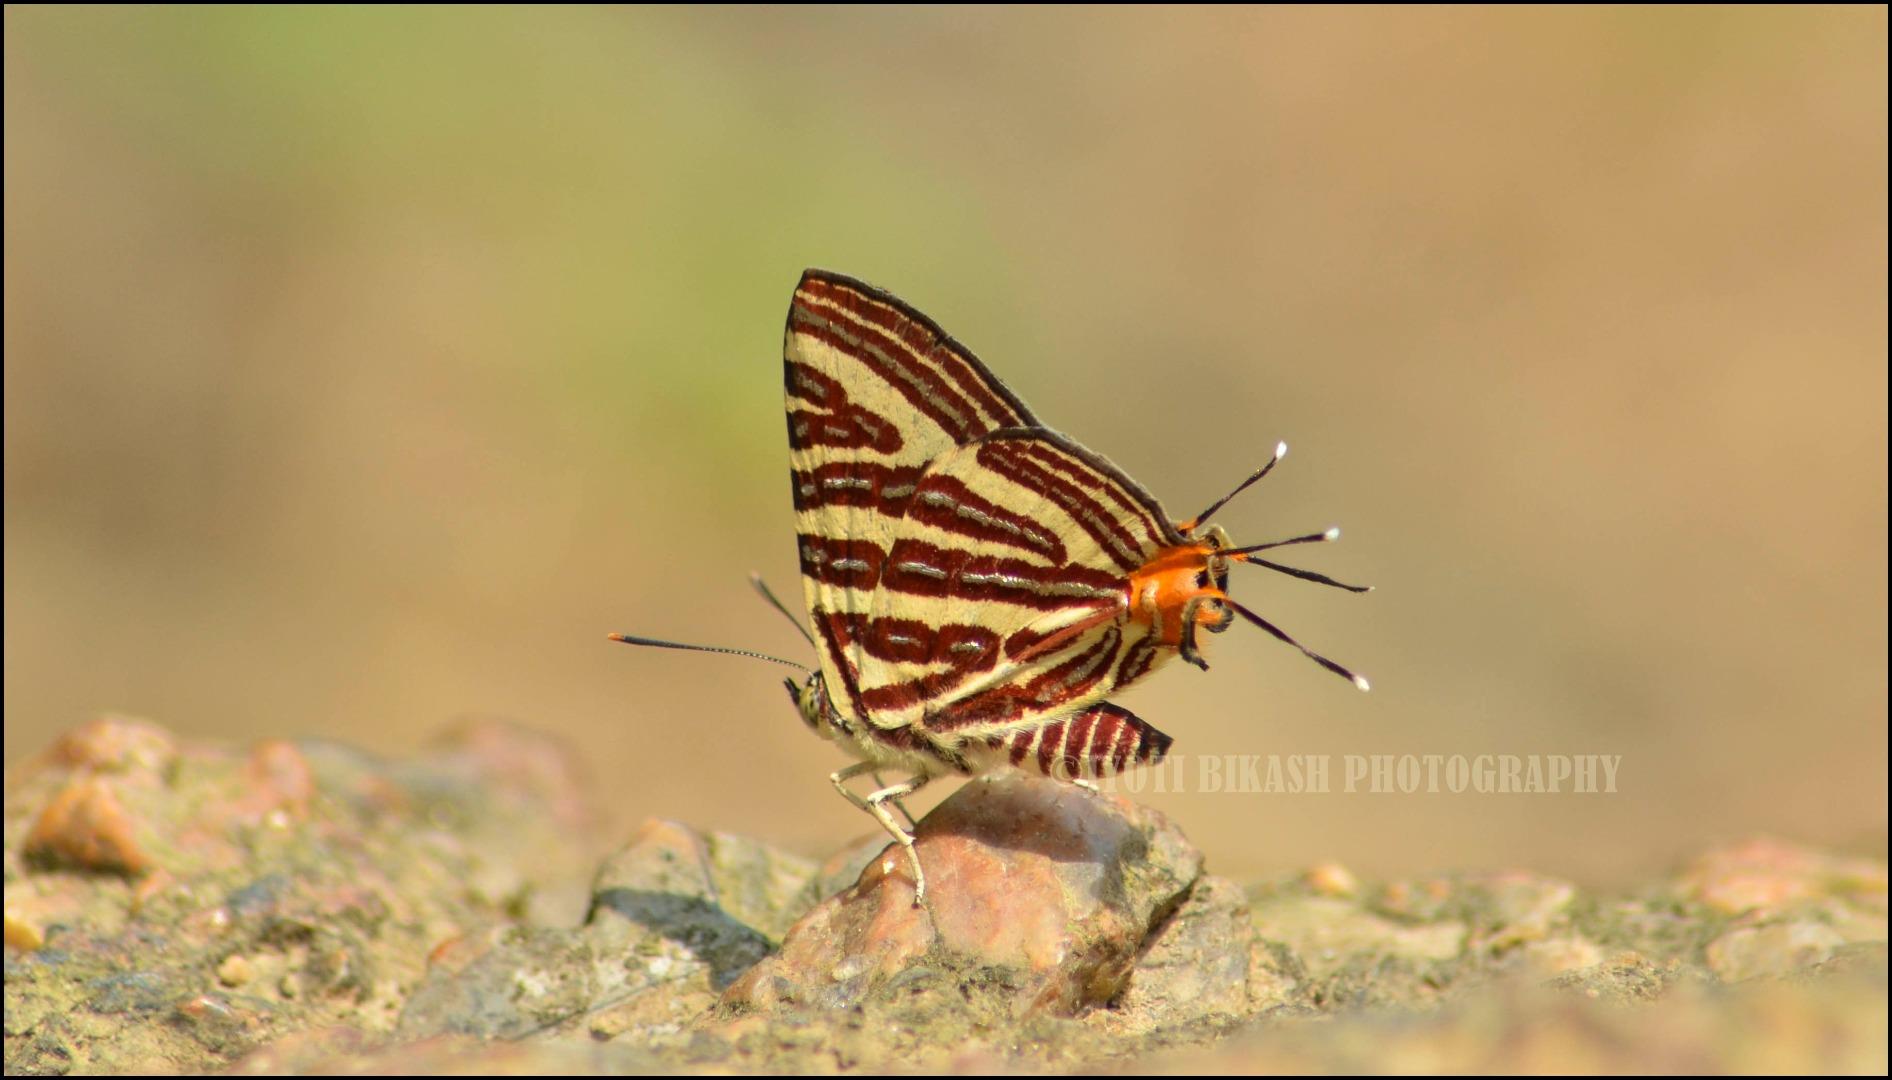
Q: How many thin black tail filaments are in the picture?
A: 4